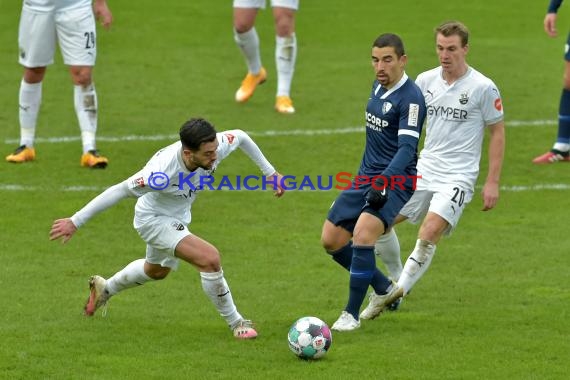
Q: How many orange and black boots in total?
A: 2